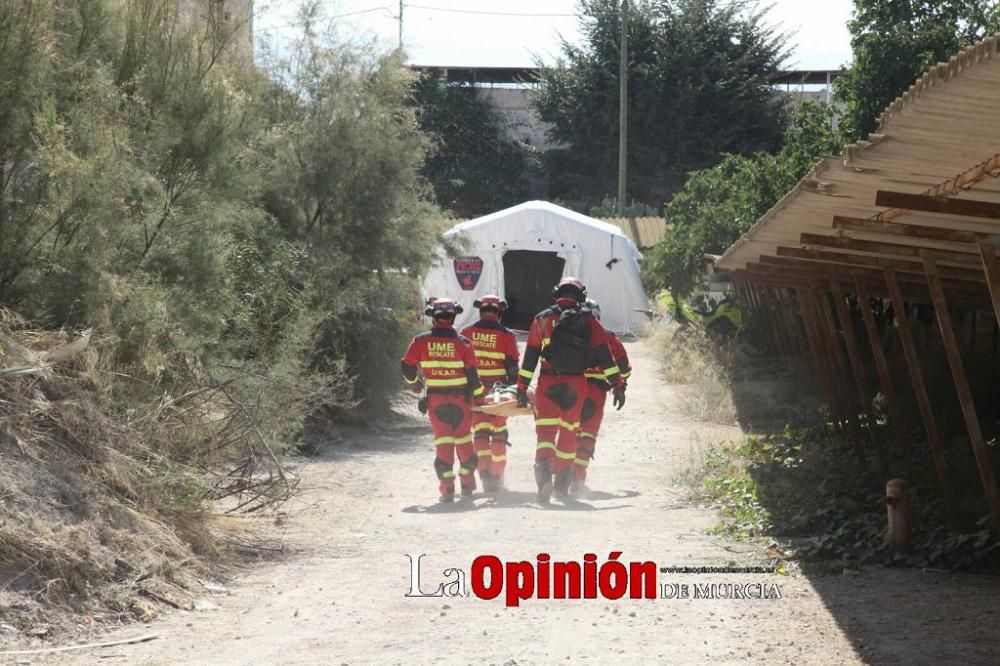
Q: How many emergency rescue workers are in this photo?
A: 4